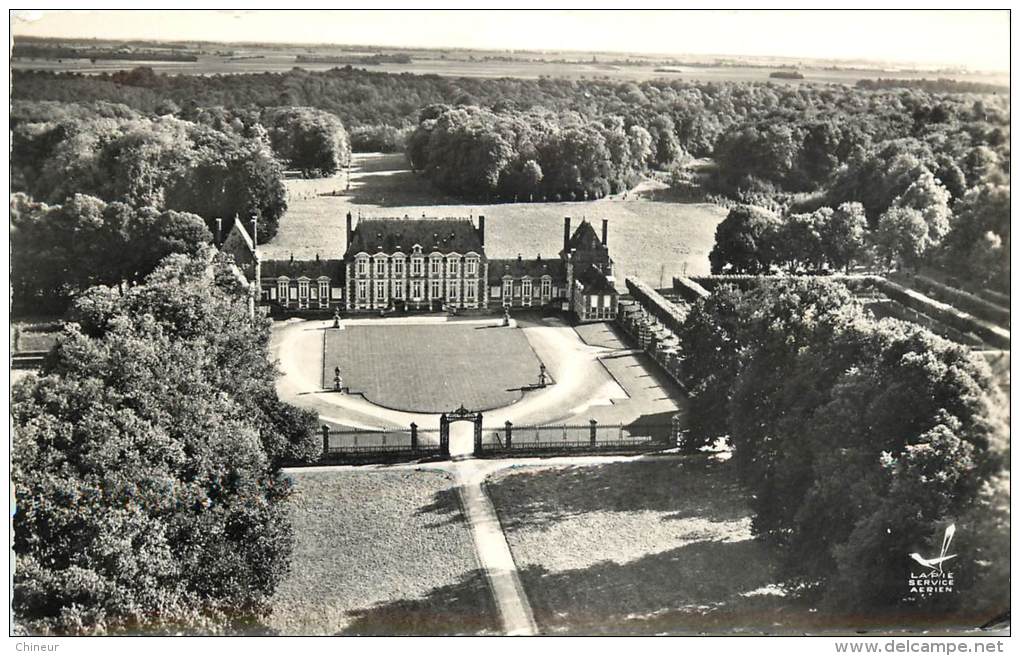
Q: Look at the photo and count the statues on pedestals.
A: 4